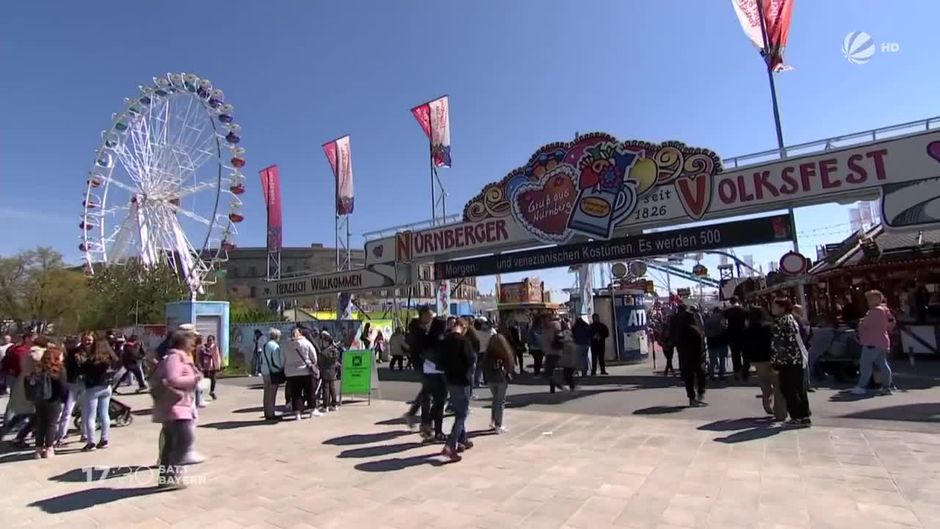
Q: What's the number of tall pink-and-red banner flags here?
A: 4